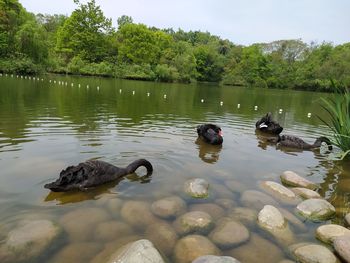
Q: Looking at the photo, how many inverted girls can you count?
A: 0